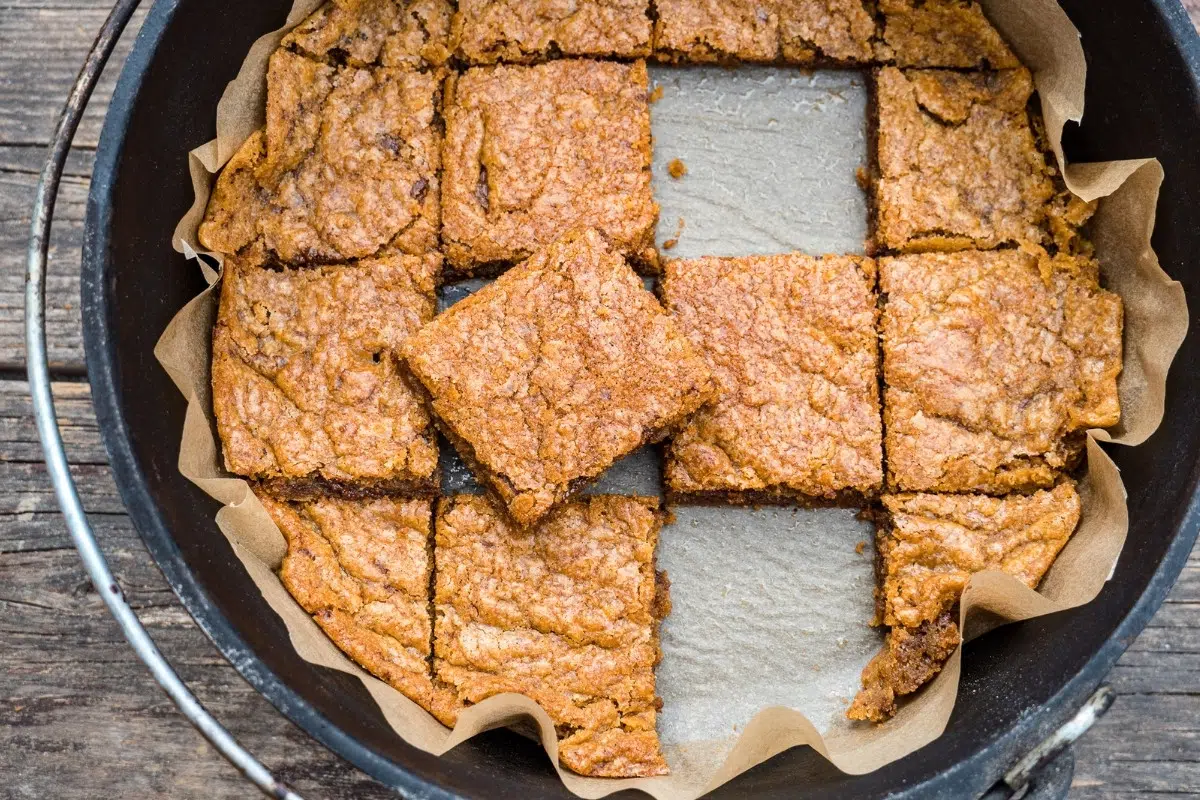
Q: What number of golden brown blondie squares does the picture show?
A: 14